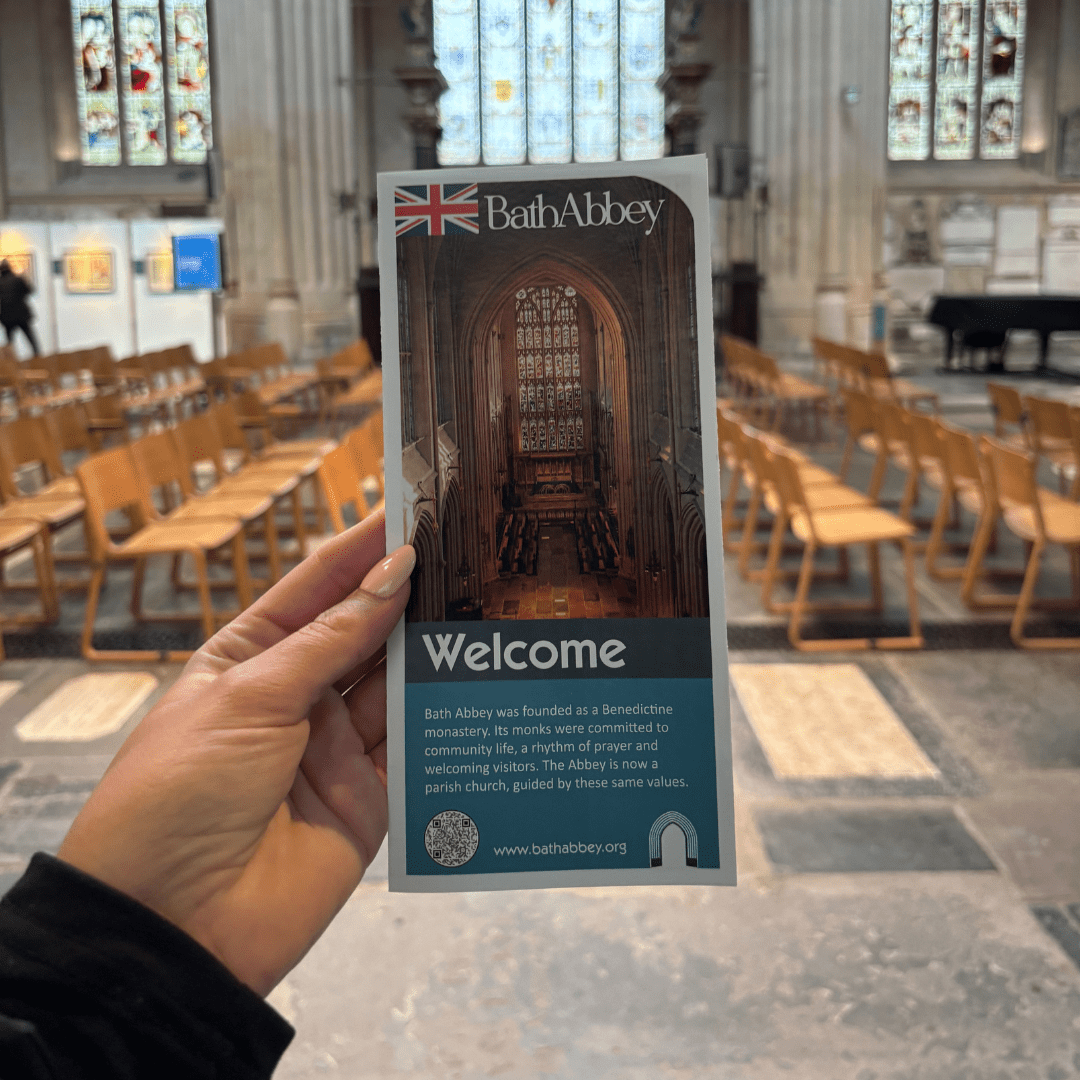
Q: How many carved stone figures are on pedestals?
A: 2